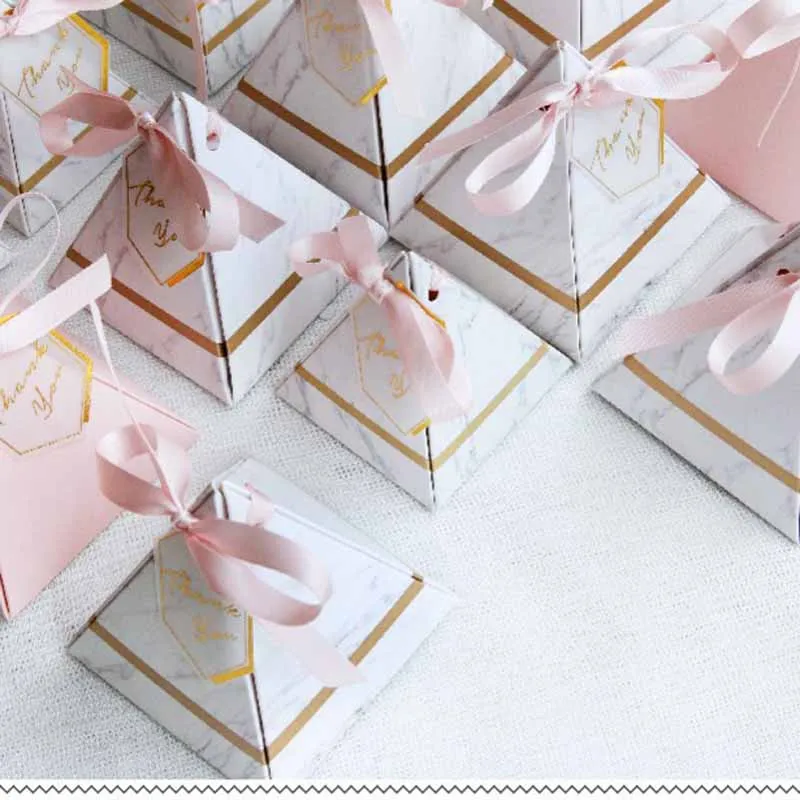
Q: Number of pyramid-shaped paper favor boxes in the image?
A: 11